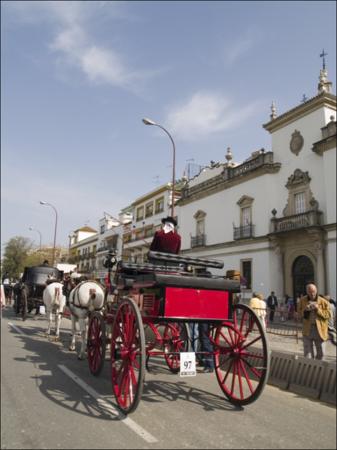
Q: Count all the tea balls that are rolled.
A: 0